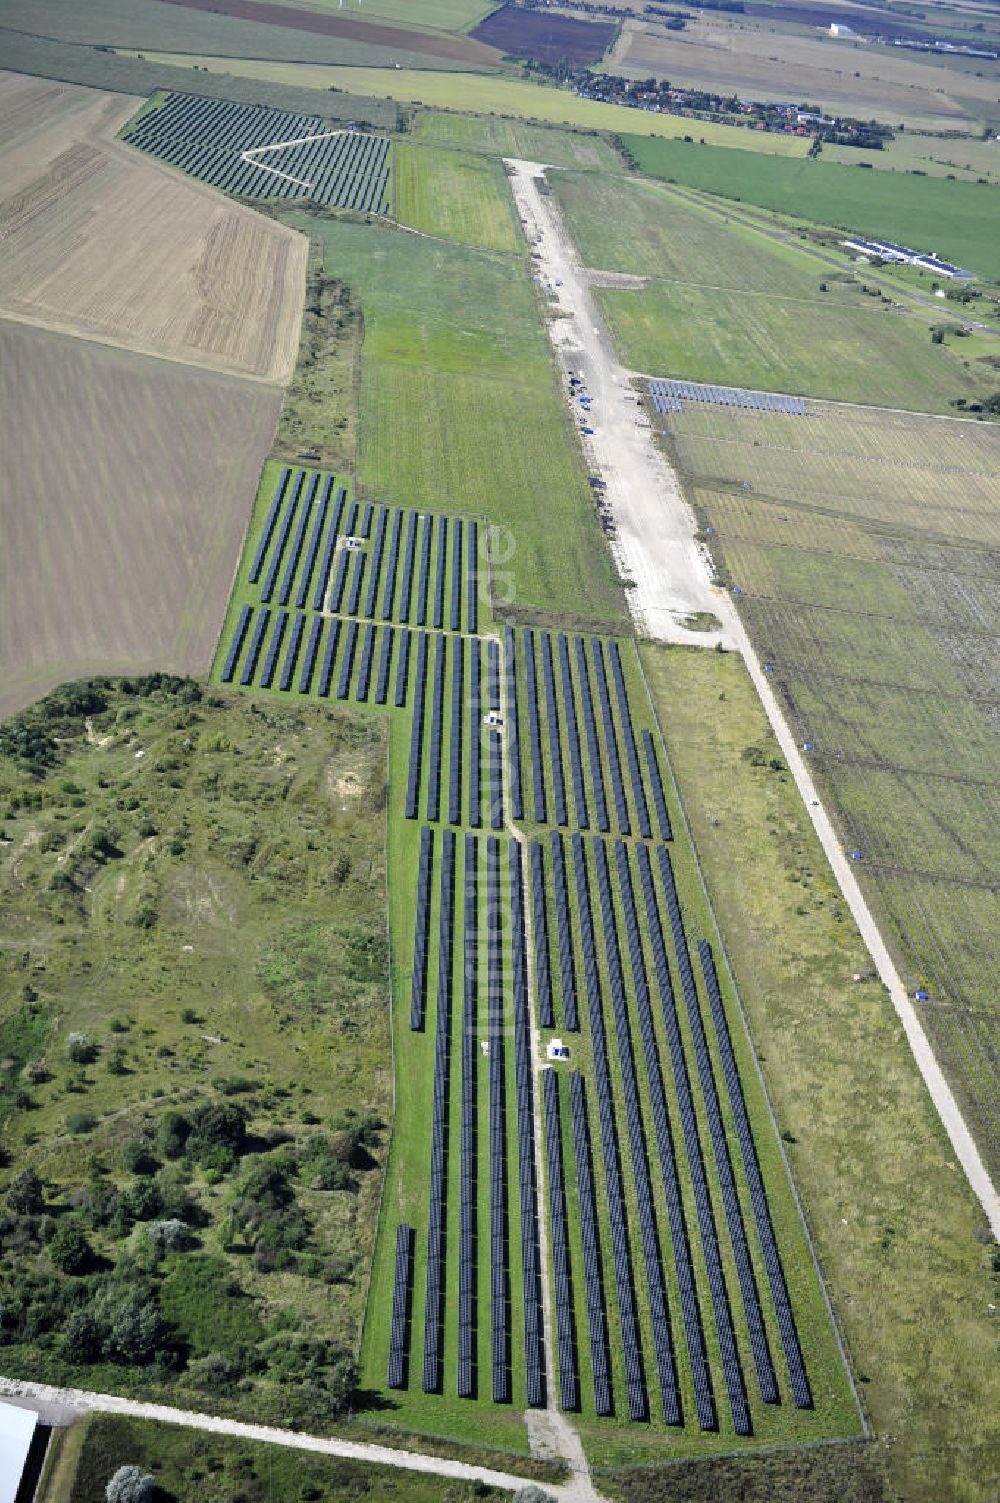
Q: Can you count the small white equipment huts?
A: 3